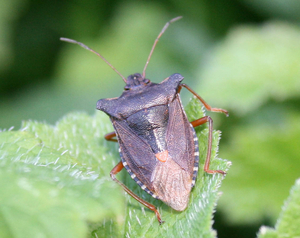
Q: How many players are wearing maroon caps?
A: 0